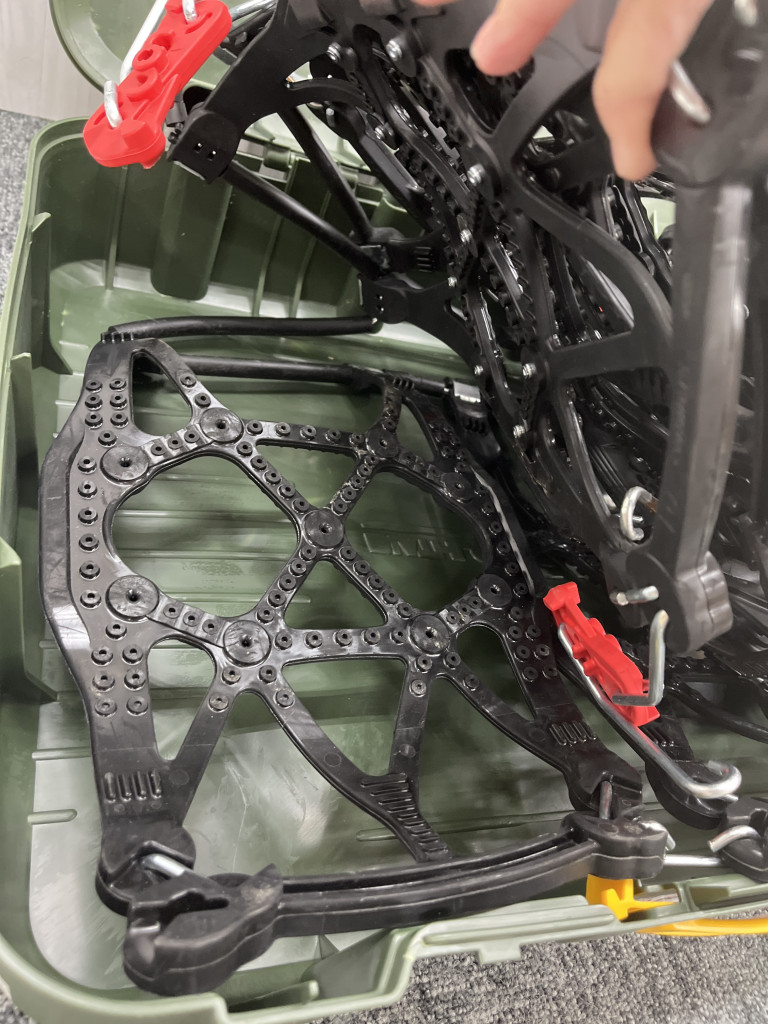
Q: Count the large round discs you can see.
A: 9